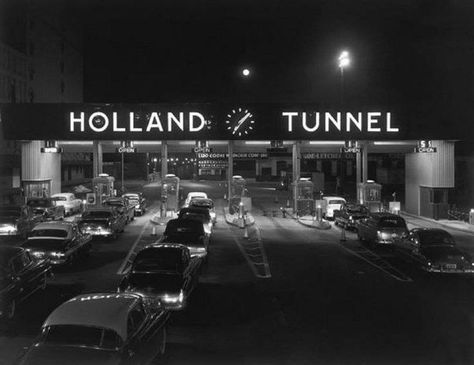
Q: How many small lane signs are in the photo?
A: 6